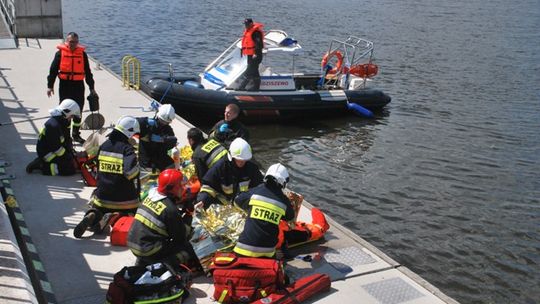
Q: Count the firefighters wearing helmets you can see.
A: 6